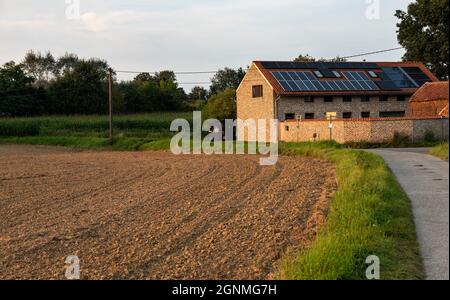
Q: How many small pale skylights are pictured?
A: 3